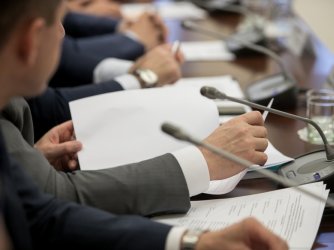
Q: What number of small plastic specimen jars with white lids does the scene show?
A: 0